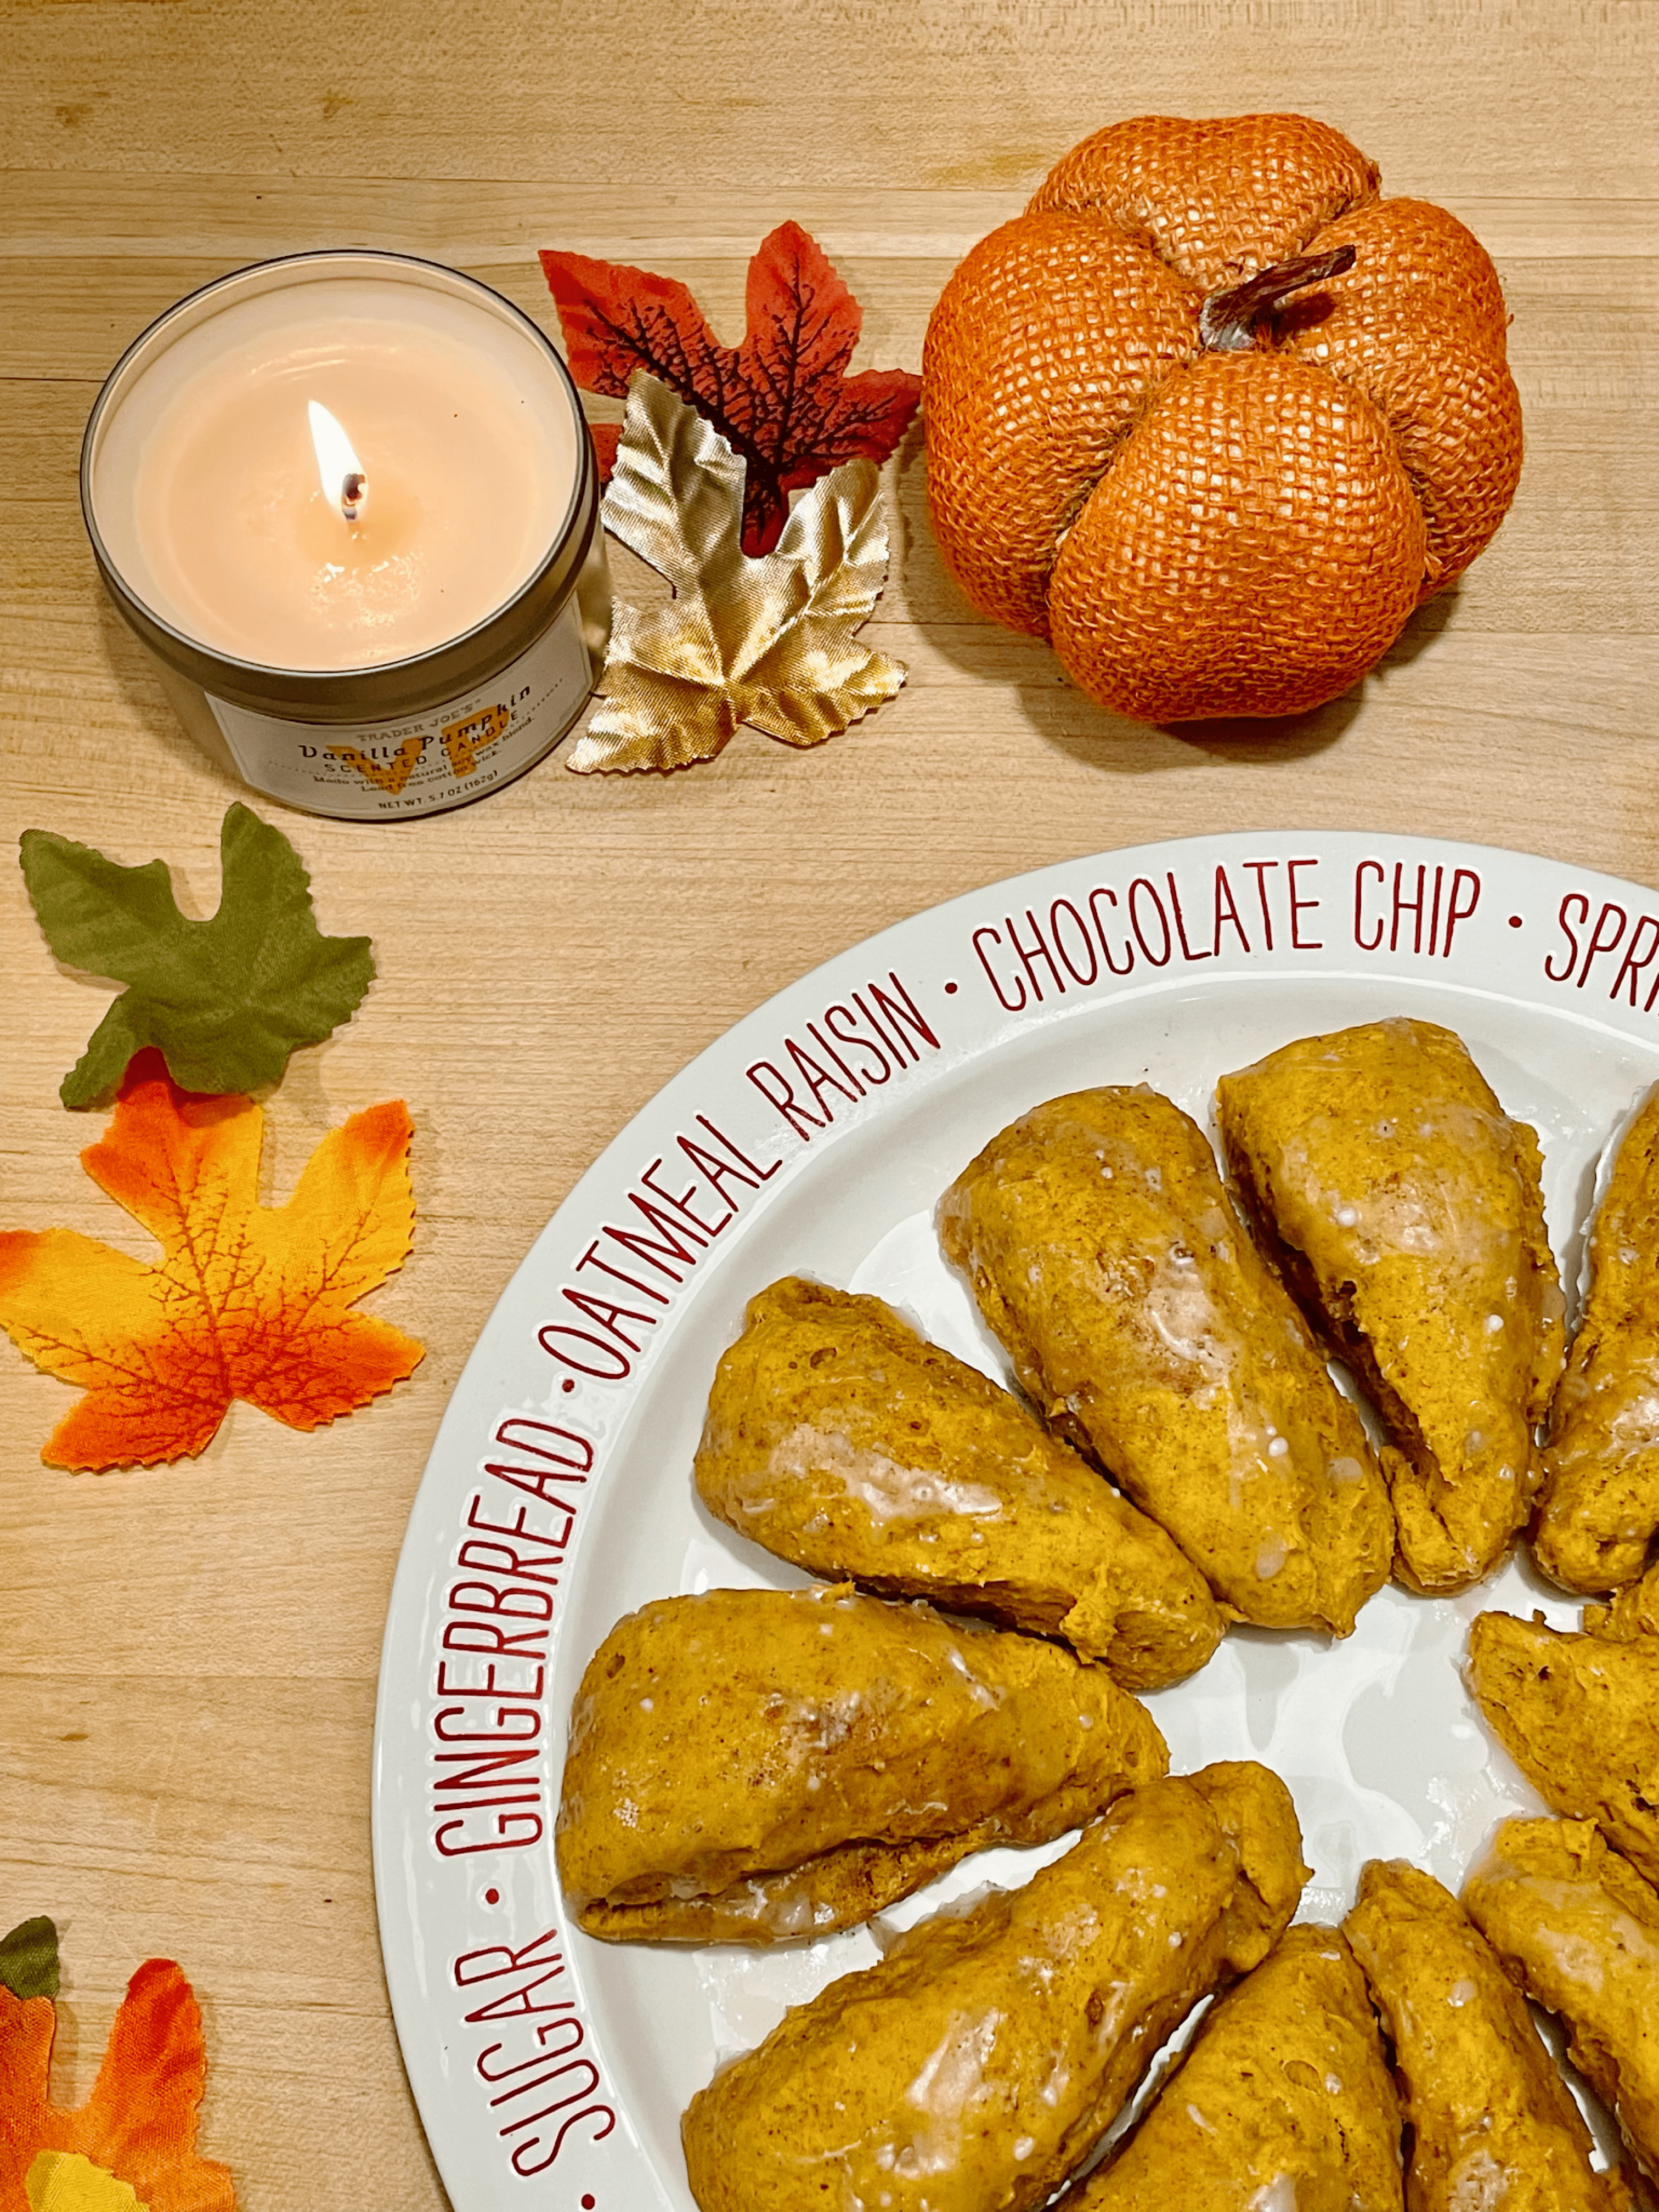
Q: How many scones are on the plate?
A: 11